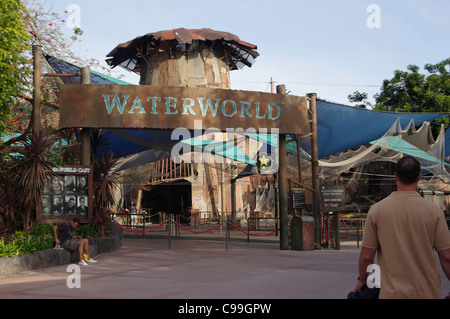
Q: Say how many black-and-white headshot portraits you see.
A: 8